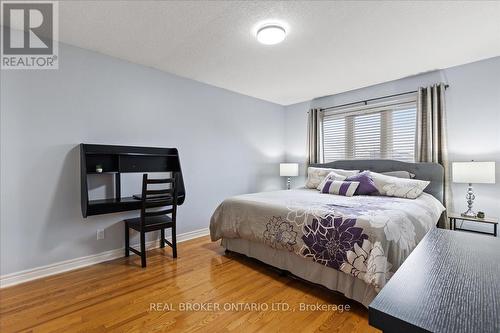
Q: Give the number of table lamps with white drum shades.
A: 2